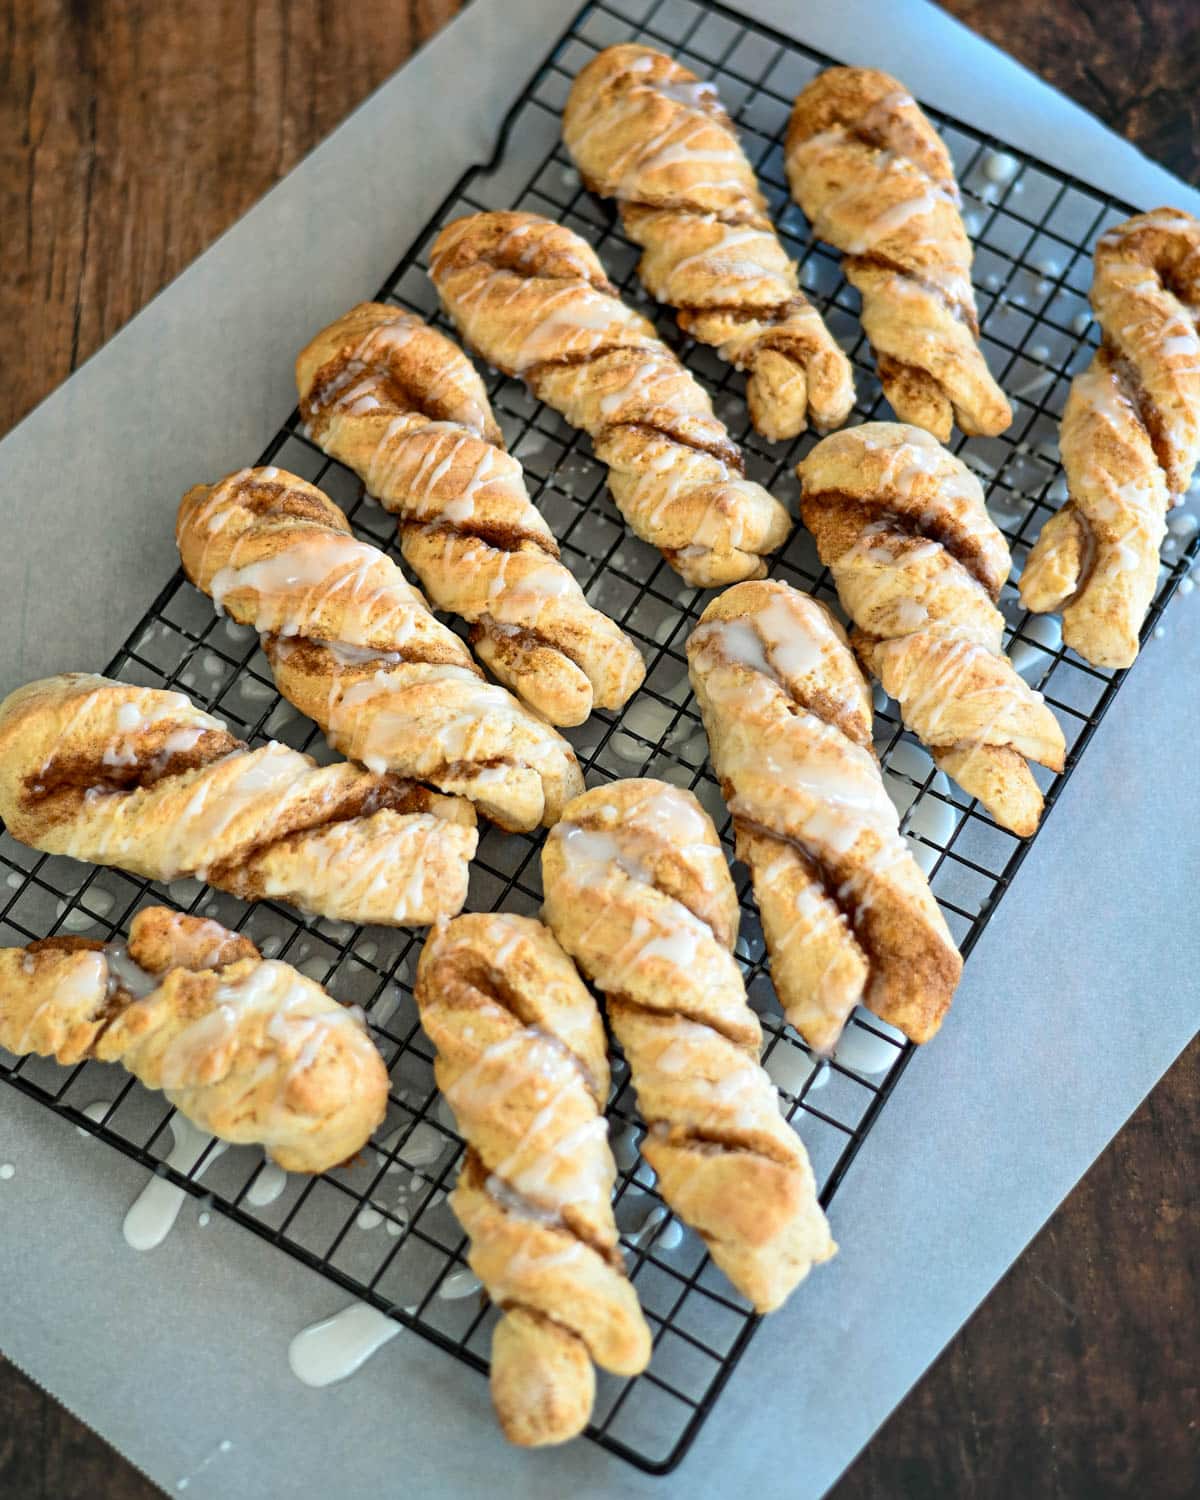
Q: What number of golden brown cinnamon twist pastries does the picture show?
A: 12